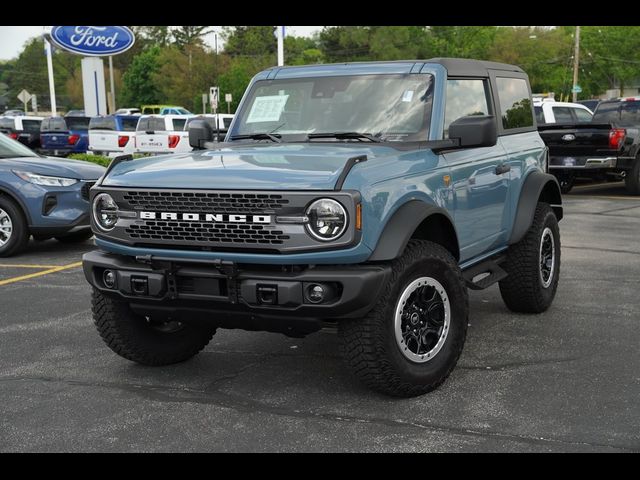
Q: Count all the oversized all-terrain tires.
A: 3